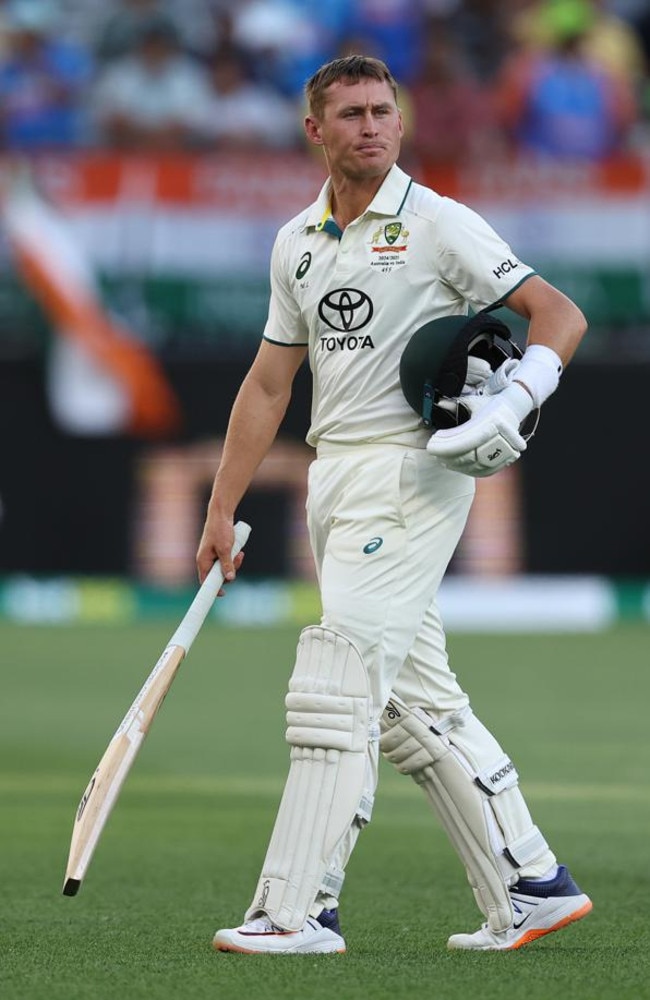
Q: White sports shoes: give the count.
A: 2